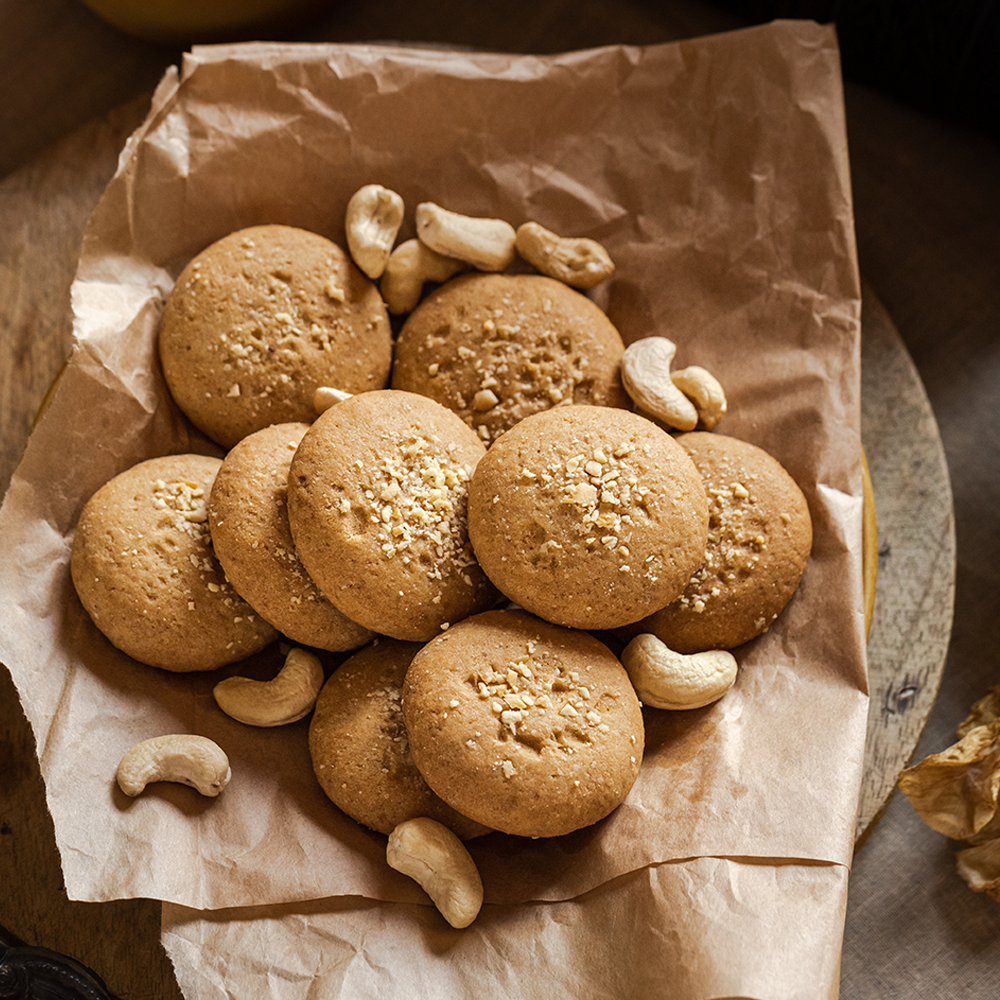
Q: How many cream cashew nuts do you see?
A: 11